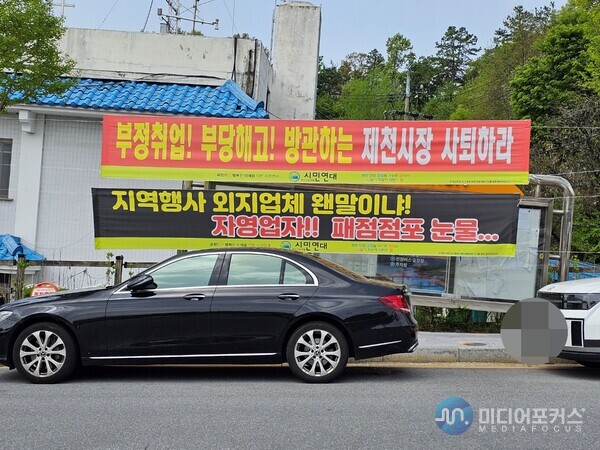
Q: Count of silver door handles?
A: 2